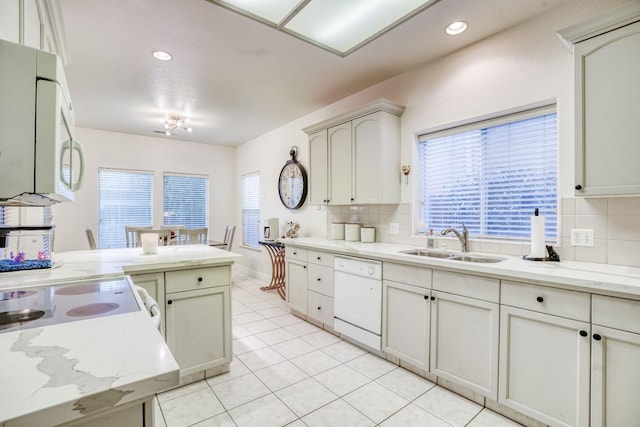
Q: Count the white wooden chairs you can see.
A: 6